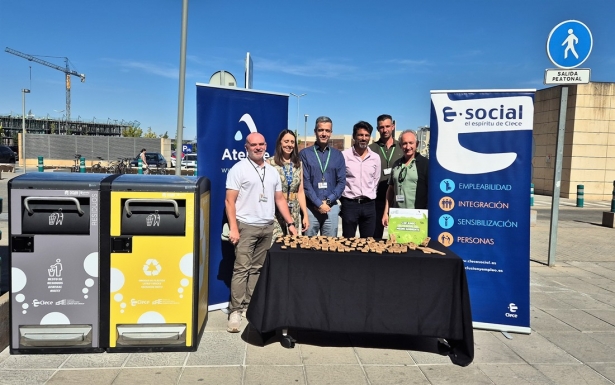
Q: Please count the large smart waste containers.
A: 2